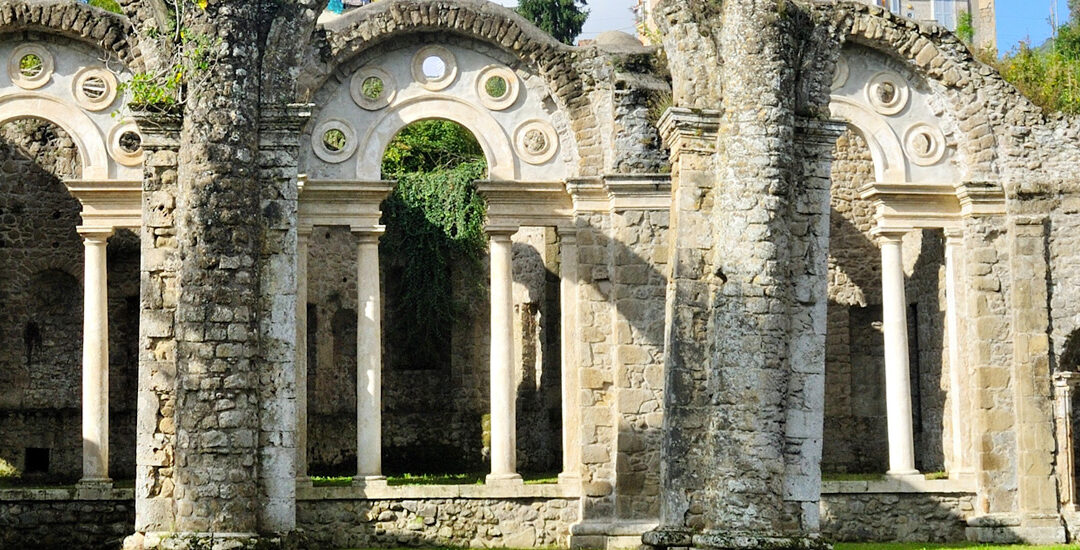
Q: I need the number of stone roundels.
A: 11